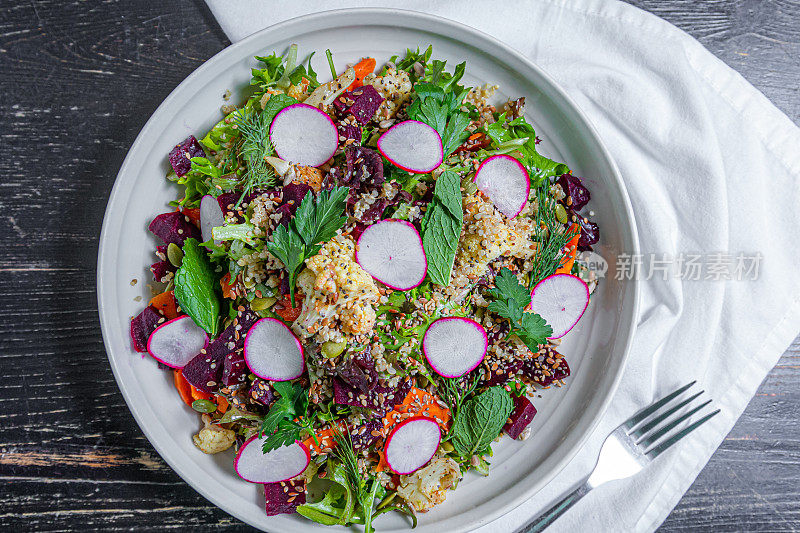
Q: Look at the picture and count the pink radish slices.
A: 11